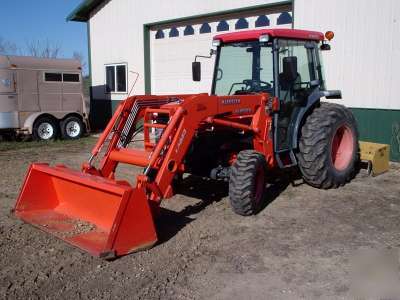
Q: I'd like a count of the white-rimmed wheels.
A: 2